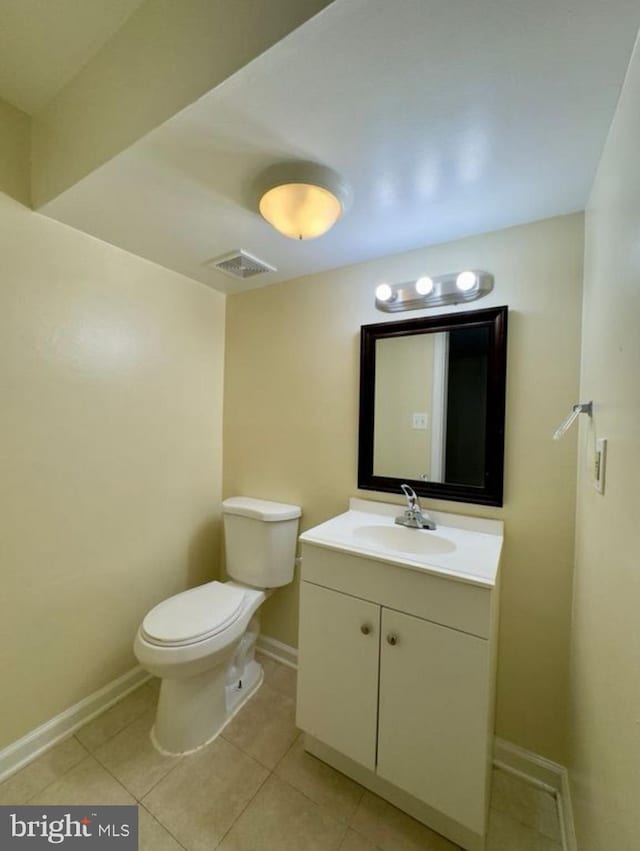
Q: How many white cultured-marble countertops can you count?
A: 1